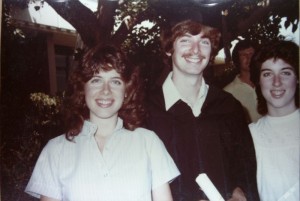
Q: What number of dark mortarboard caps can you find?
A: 1